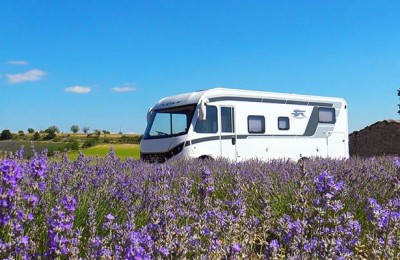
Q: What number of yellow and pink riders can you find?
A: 0